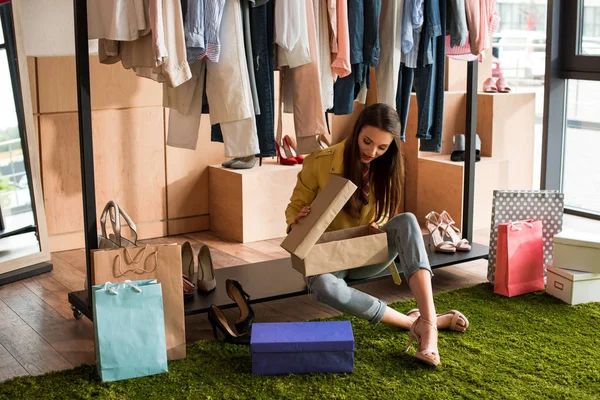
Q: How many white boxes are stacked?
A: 2